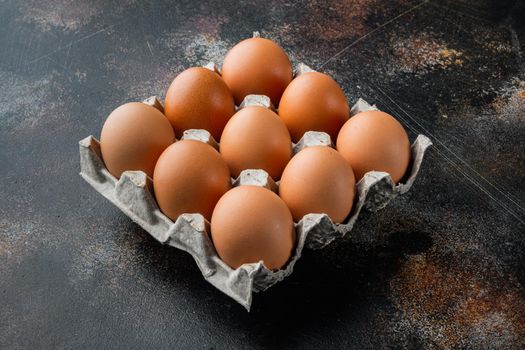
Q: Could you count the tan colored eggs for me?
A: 9